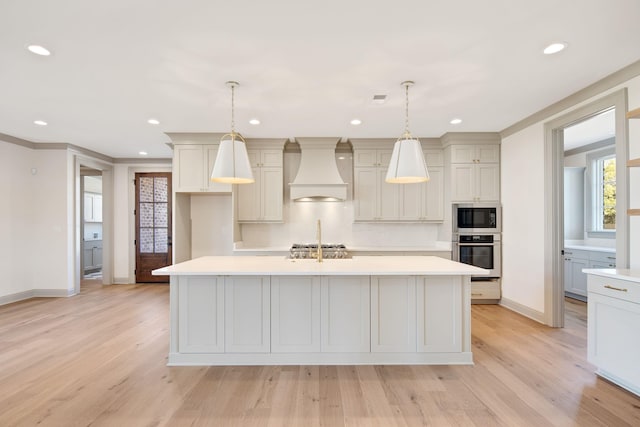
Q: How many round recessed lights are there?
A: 8